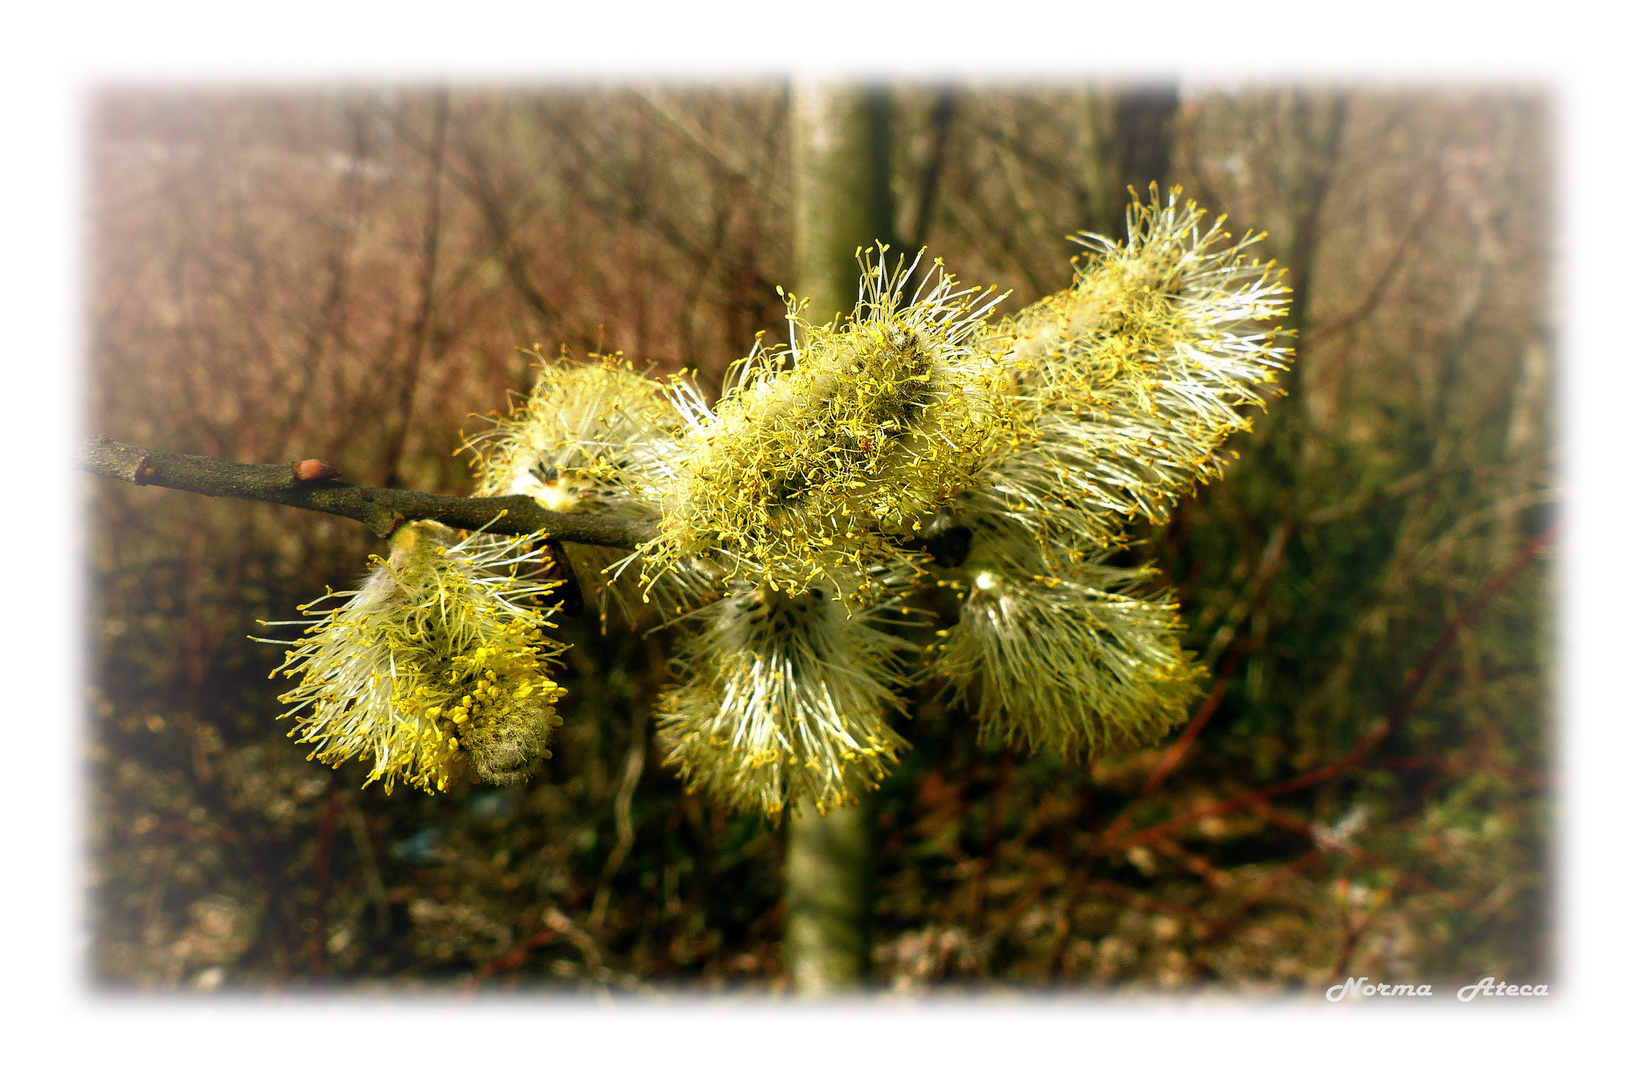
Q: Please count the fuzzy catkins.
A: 6